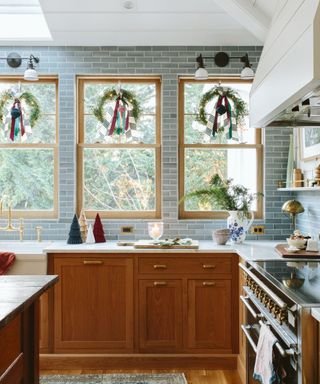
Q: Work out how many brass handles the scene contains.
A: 5